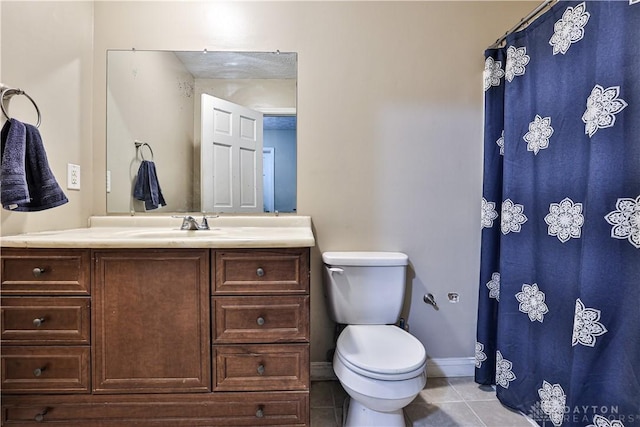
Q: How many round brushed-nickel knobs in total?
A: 8